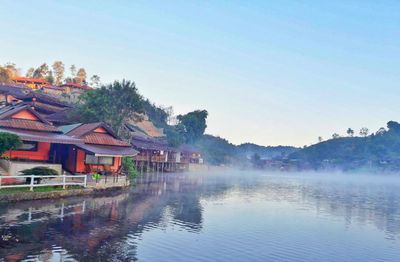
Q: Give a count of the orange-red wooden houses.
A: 2